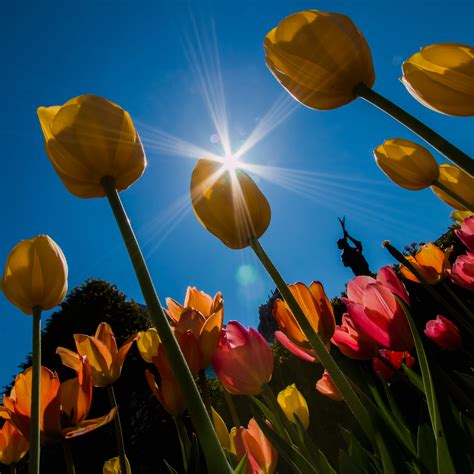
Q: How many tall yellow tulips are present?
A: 7